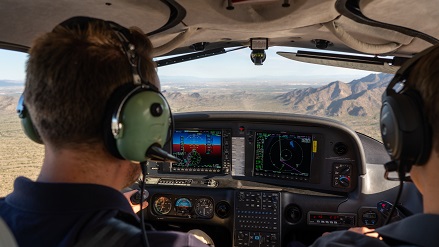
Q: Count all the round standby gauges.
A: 3